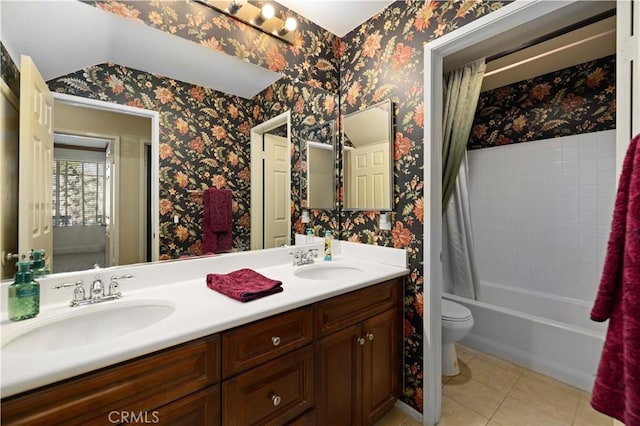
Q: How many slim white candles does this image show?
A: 0